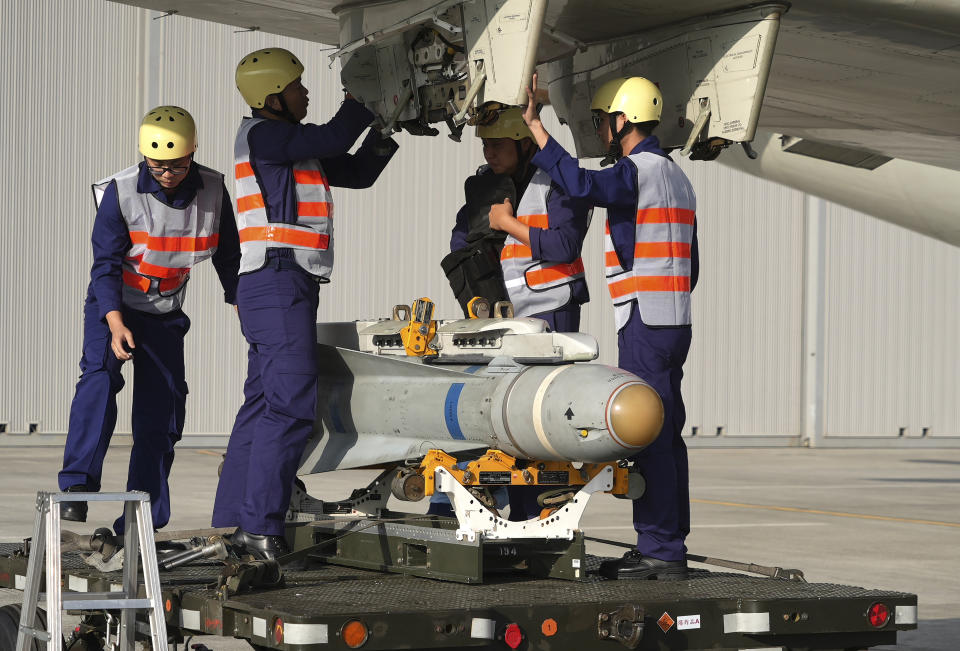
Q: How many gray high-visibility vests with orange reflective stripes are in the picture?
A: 4